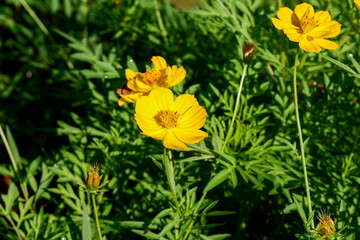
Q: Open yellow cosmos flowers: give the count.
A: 3